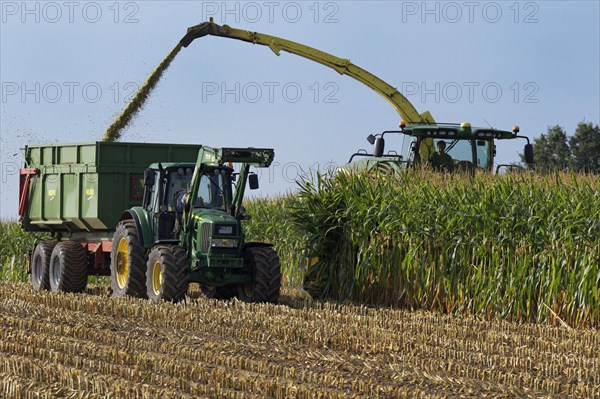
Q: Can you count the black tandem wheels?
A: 2